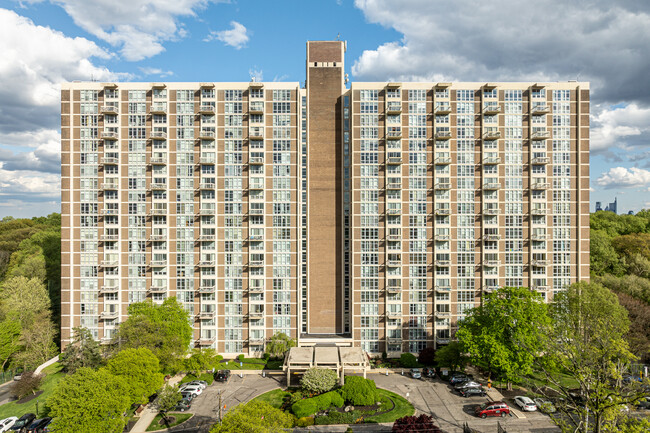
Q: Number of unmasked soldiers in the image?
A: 0